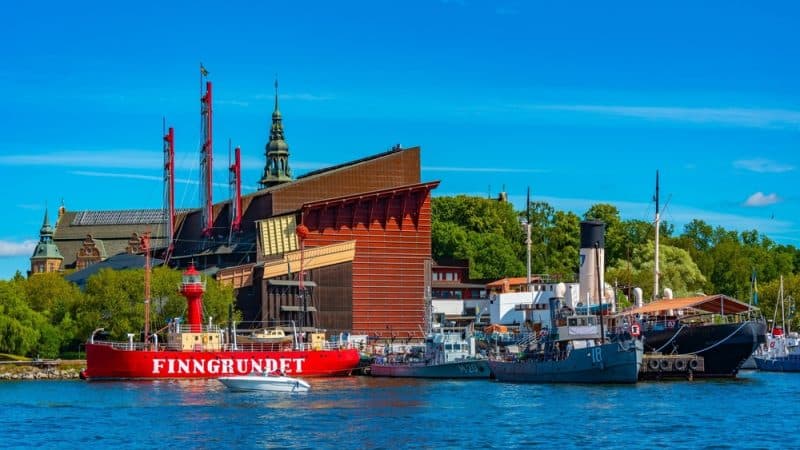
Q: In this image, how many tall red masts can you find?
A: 3